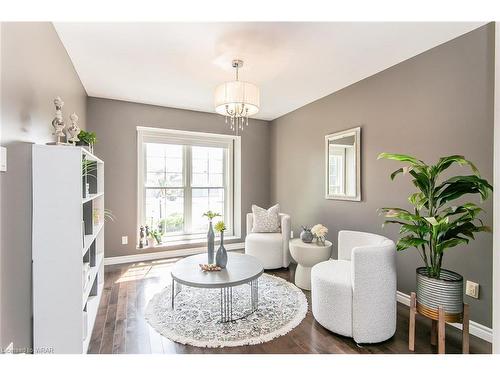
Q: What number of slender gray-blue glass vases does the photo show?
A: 2